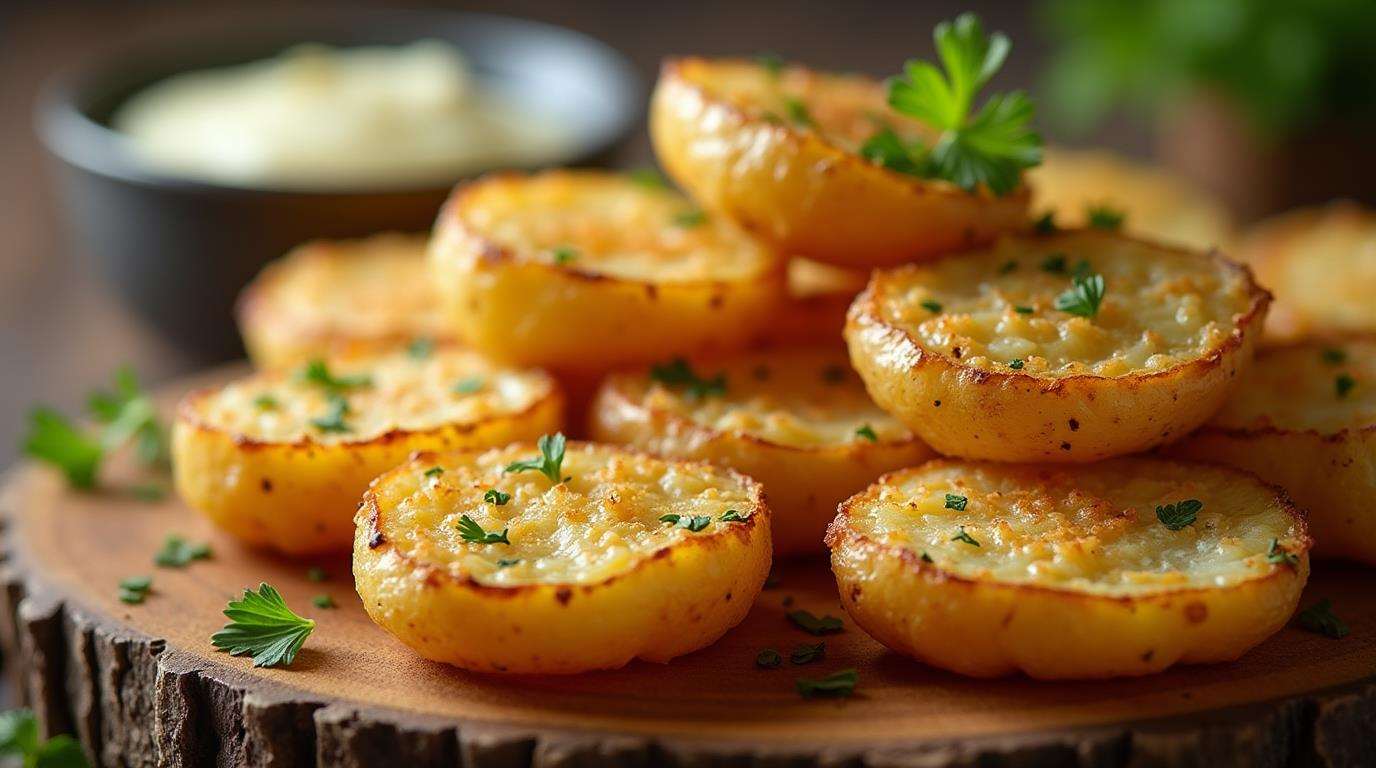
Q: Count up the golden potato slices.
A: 11